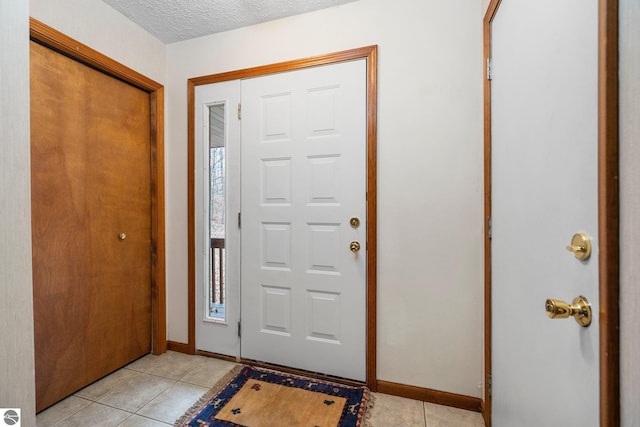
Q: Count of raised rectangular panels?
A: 8